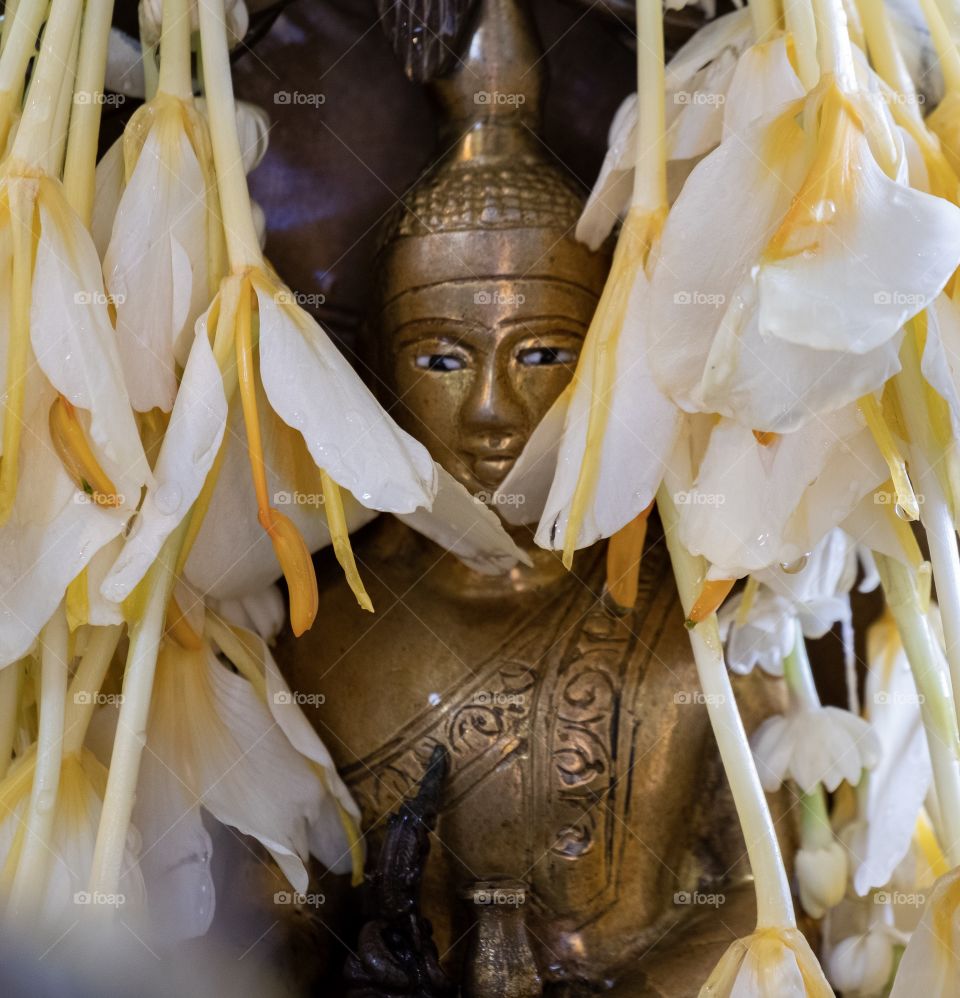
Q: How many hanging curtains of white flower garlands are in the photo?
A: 2